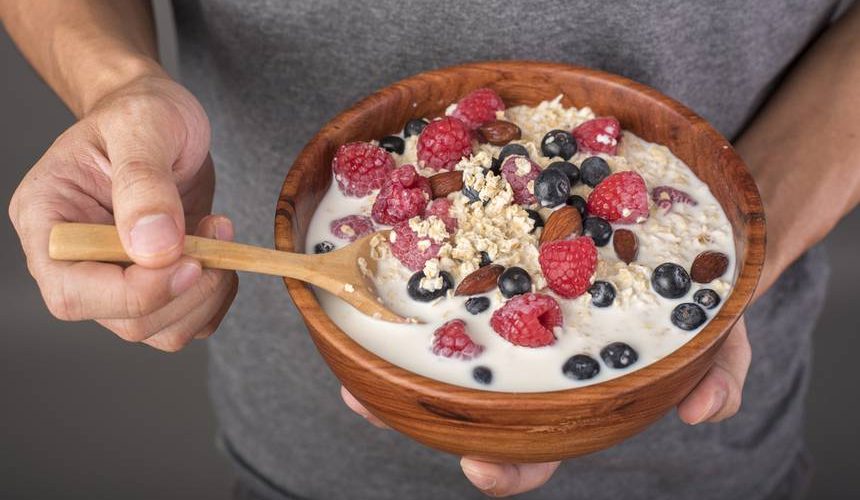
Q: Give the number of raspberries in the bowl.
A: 14